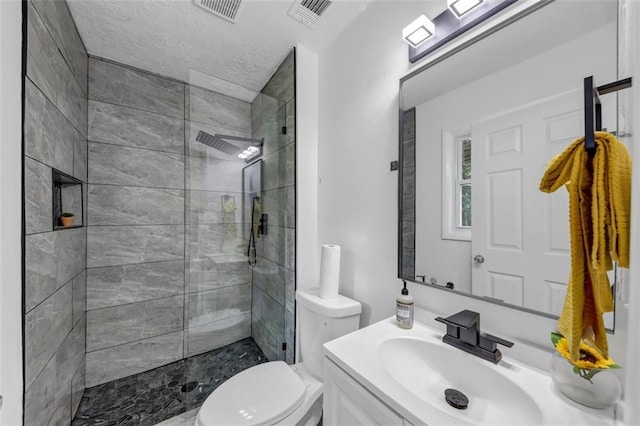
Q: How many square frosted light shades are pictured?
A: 2